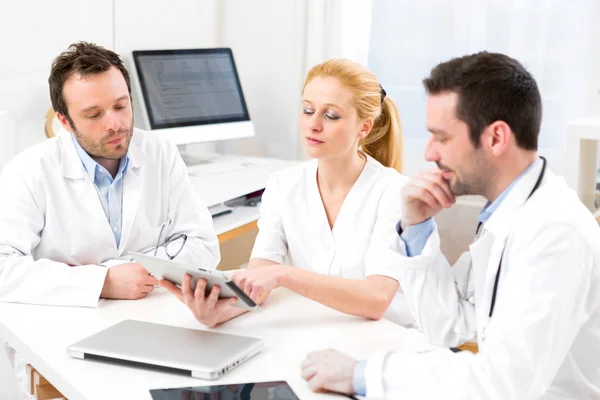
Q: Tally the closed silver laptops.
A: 1